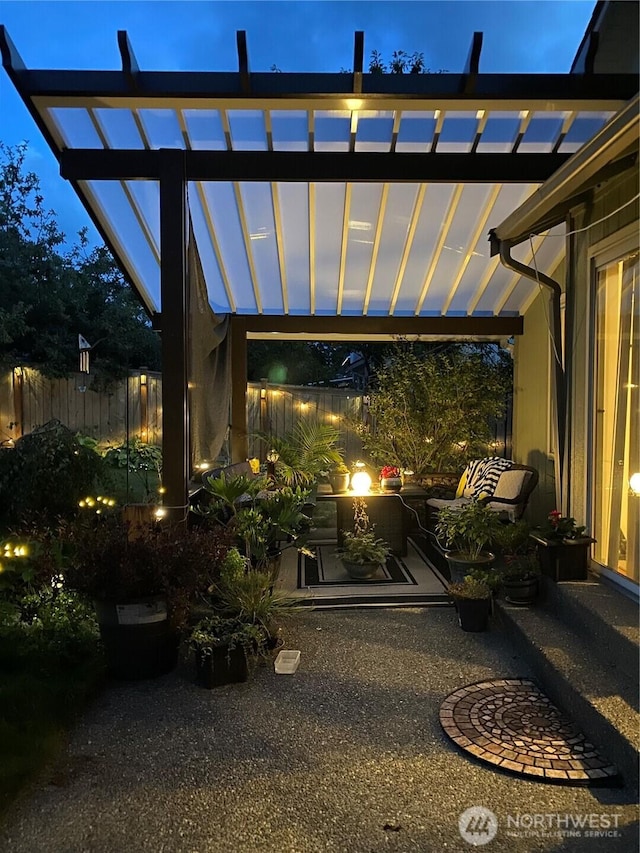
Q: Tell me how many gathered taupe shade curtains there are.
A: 1